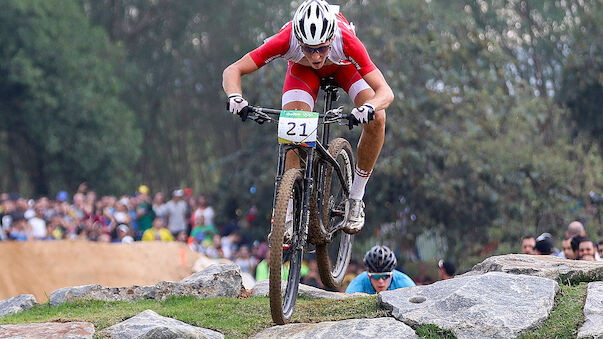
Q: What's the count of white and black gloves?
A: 2